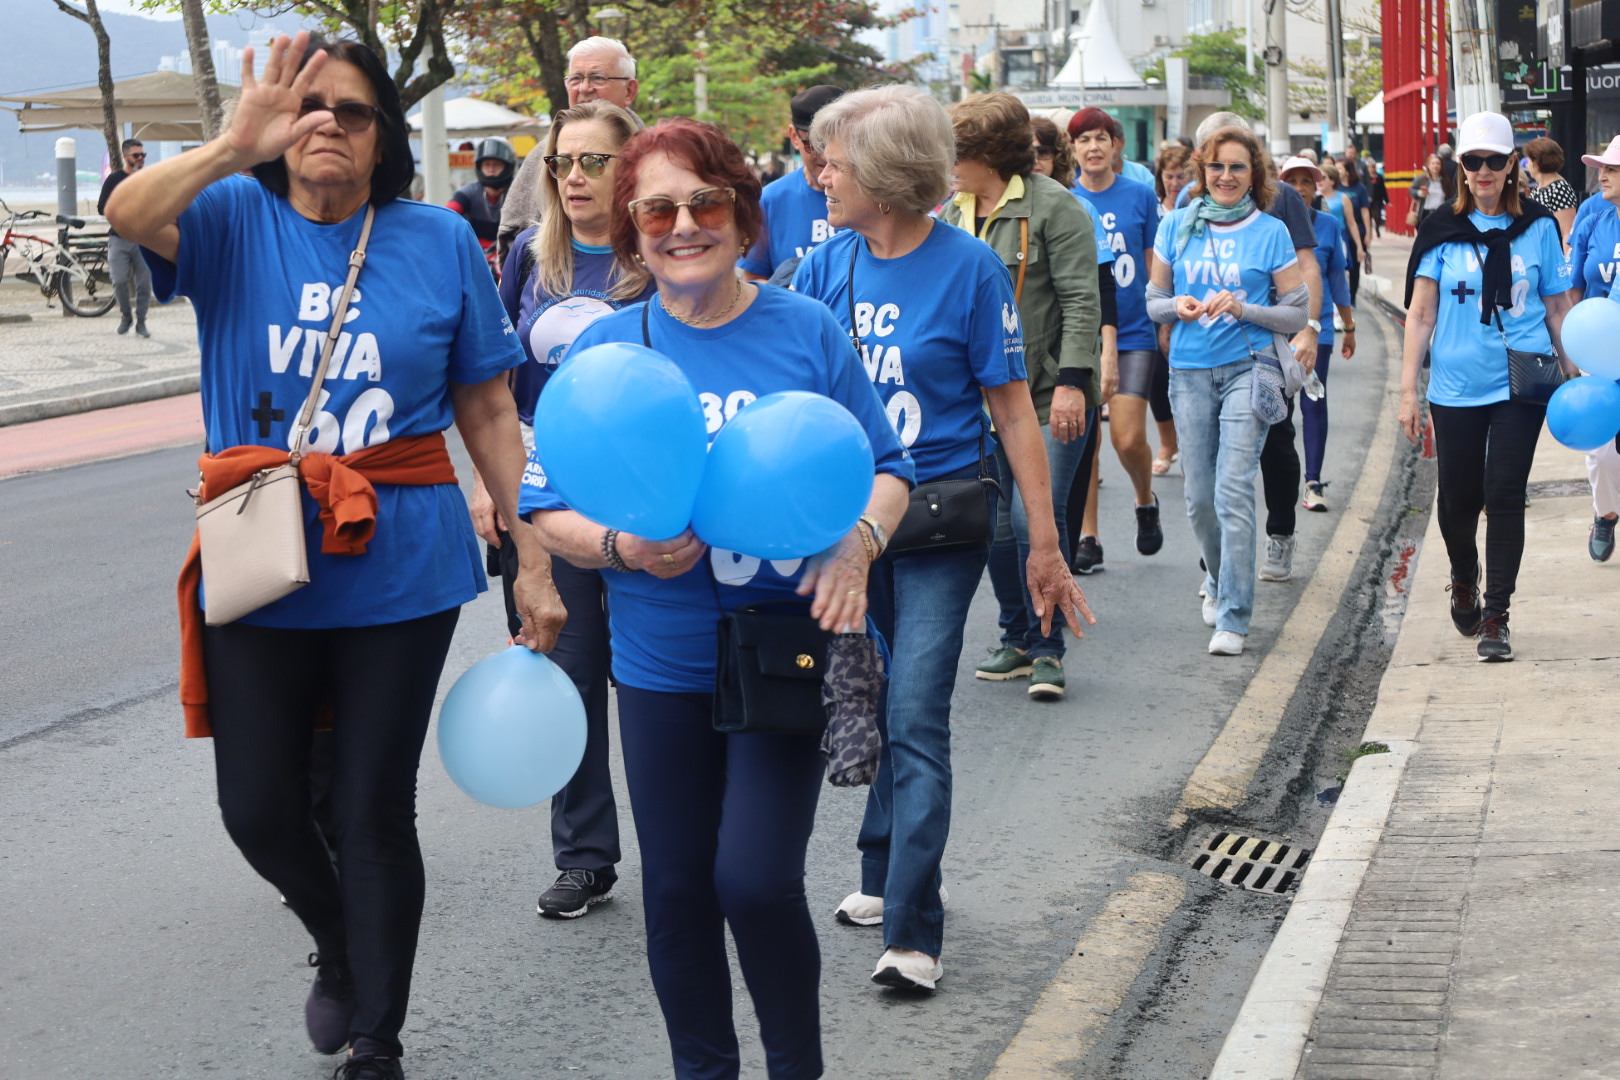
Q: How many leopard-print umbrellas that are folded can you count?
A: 1